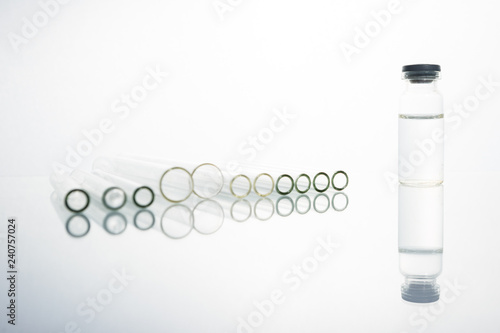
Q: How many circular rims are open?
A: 11